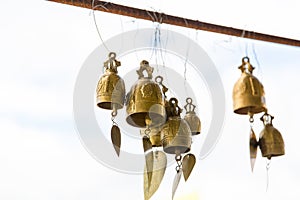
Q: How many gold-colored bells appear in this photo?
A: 7